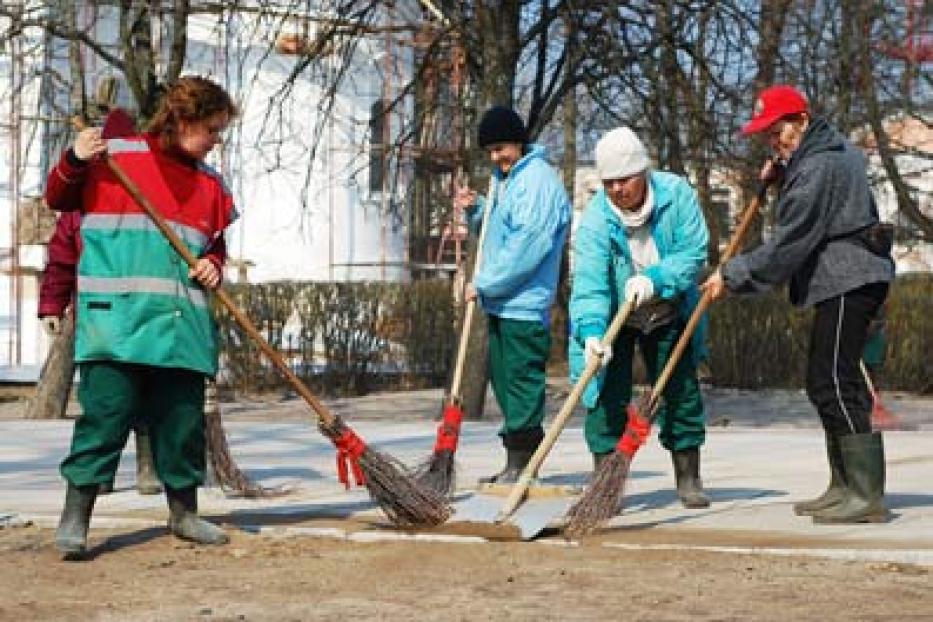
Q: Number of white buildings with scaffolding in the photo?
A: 1